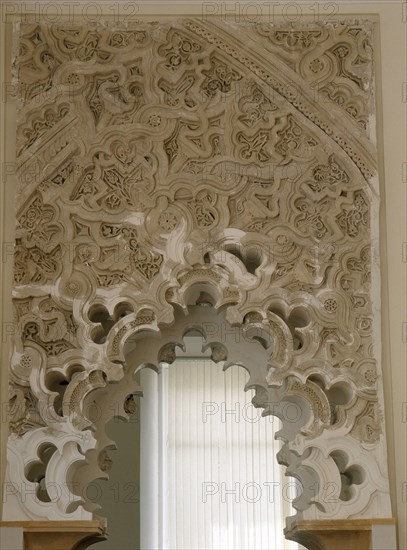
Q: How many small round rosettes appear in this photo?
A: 9